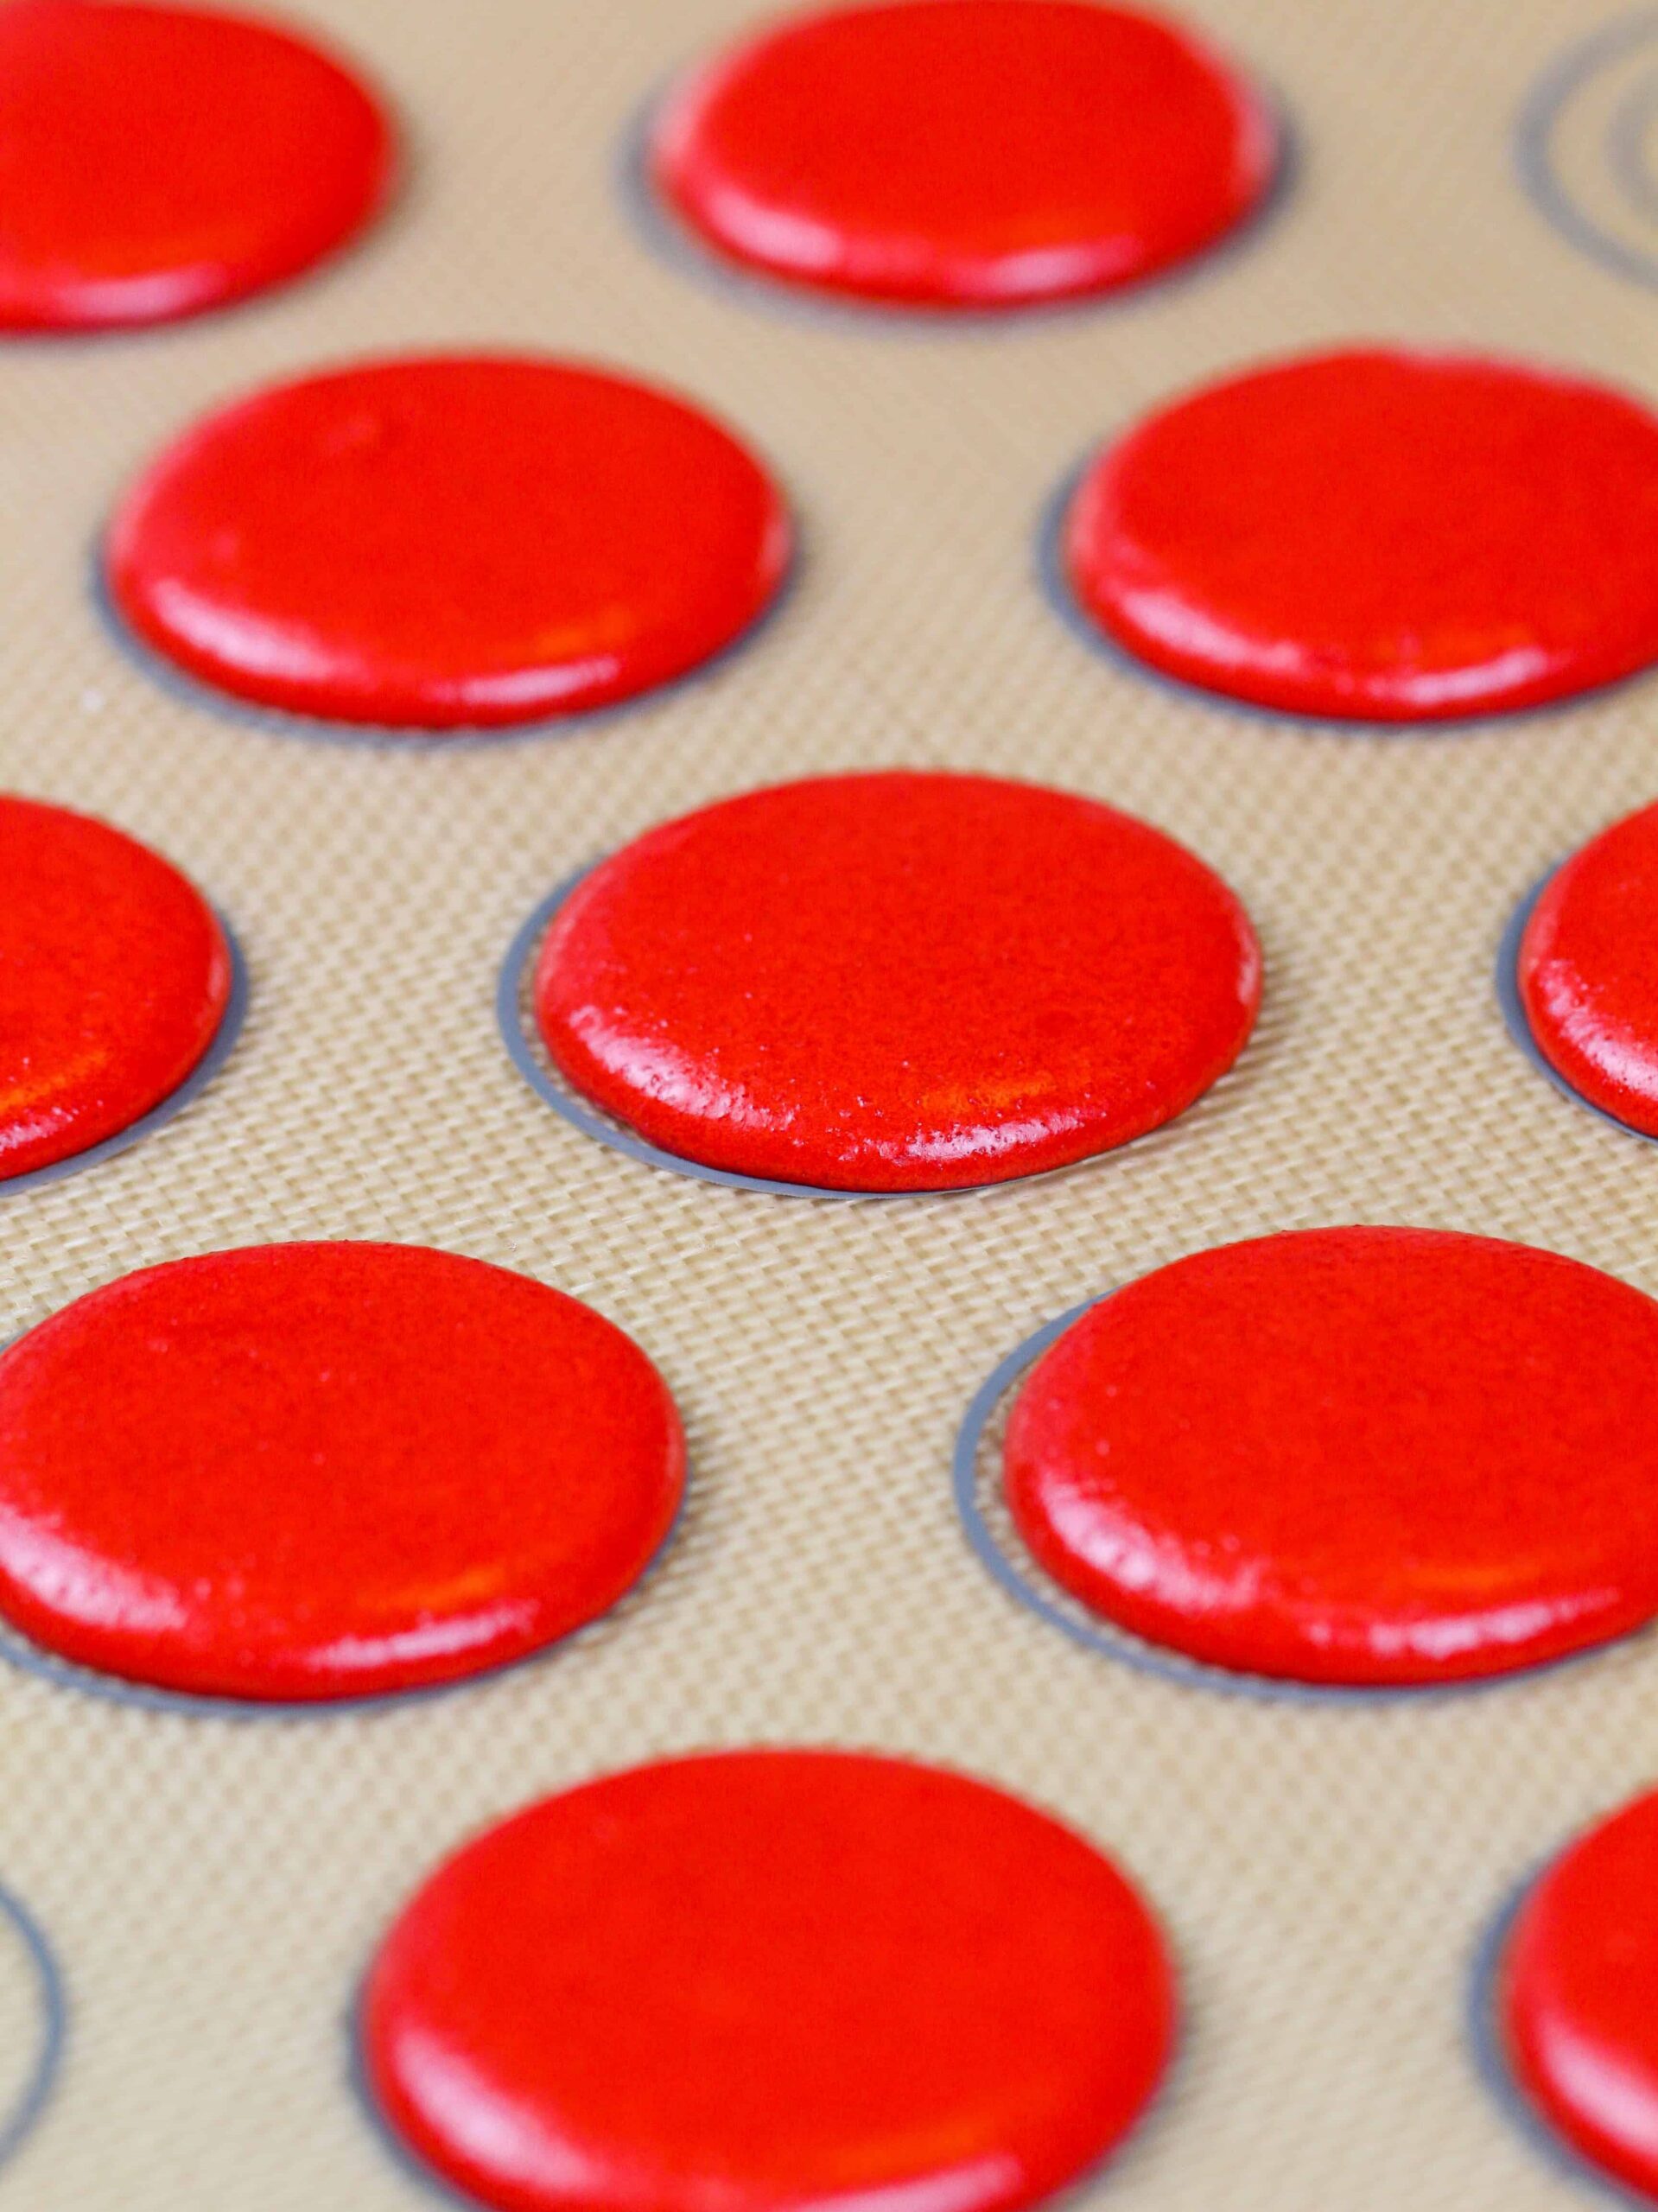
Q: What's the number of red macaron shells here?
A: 11